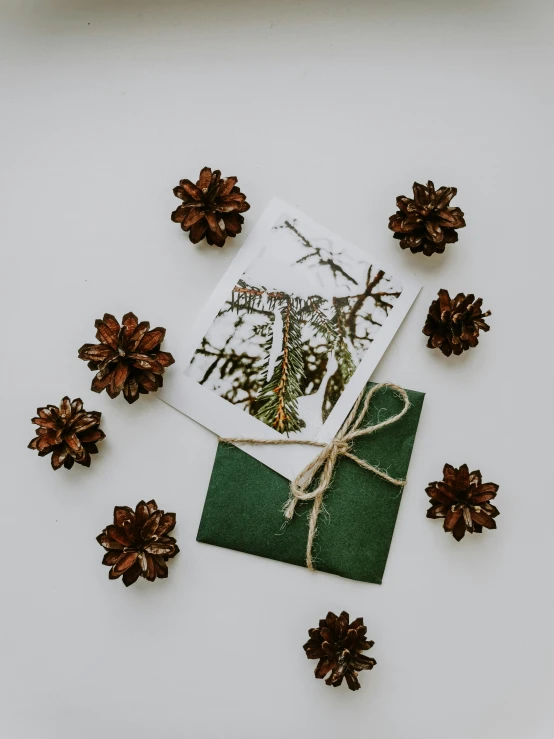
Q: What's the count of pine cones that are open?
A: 8